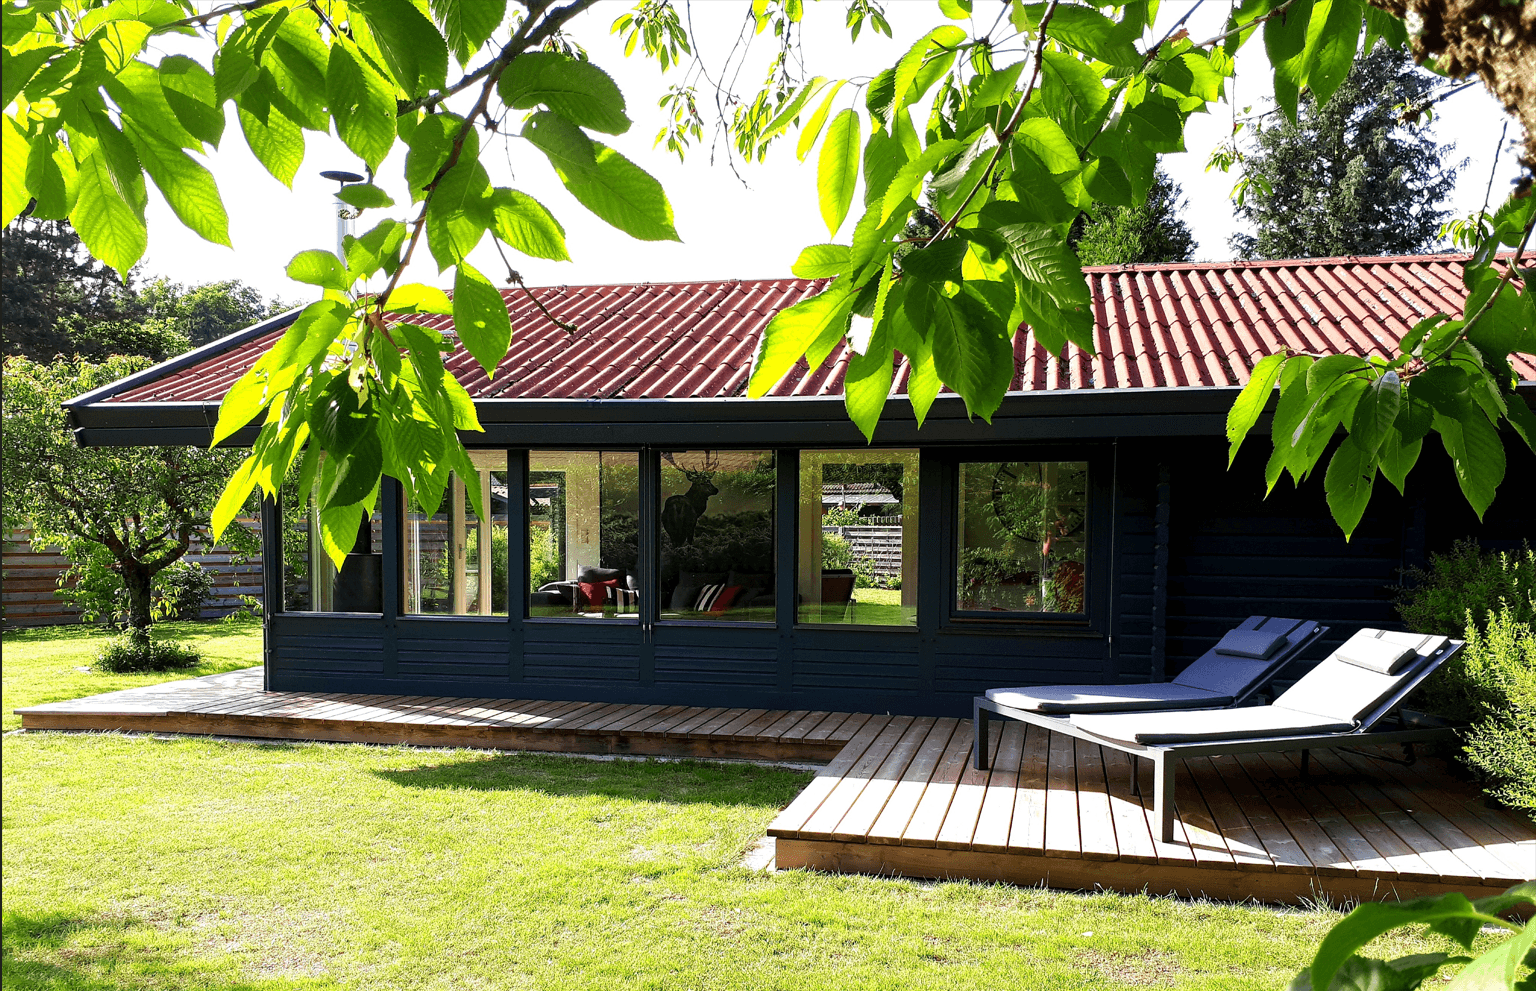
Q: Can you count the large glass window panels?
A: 6